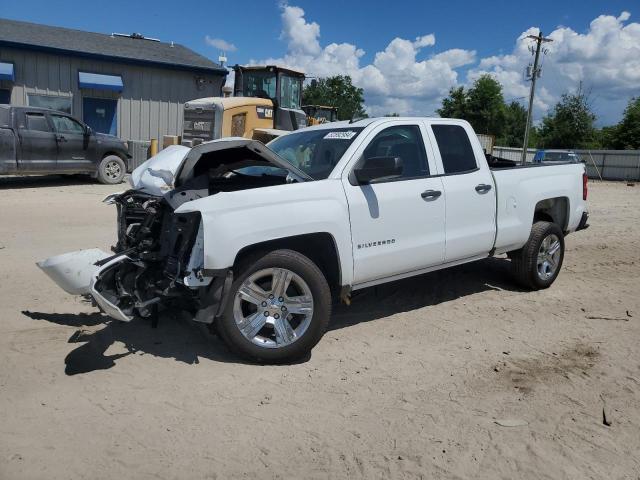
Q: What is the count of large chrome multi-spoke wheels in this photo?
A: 2